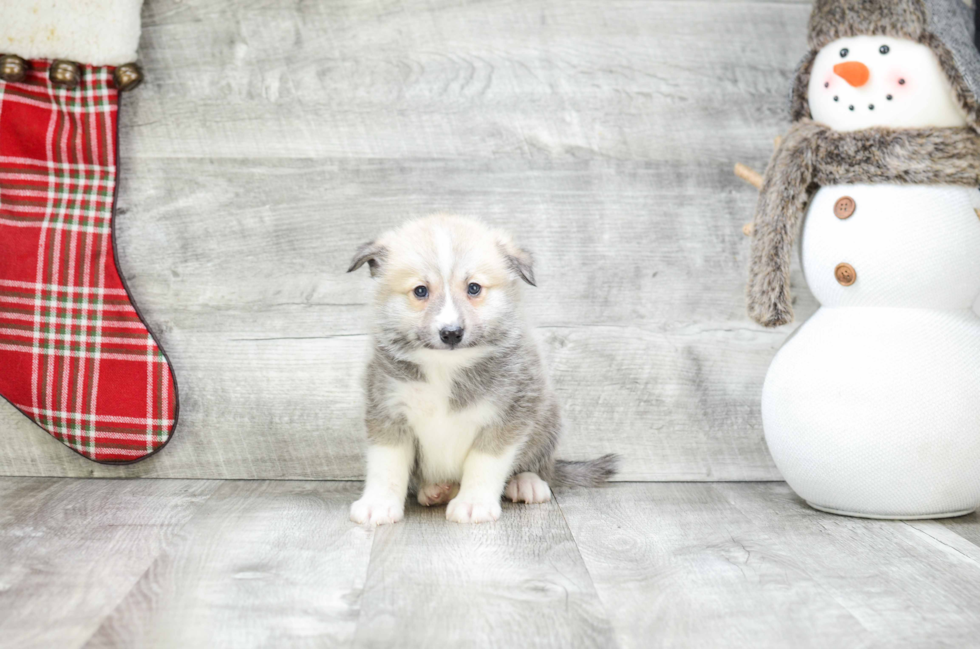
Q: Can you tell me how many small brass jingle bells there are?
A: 3